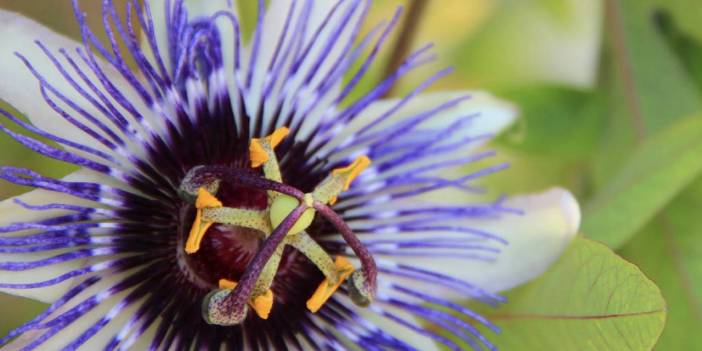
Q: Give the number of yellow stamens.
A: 5